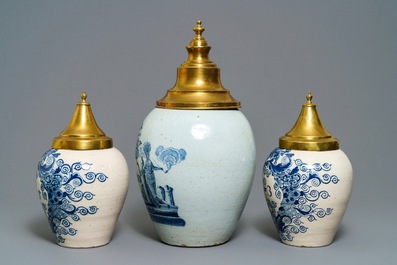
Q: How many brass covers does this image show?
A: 3